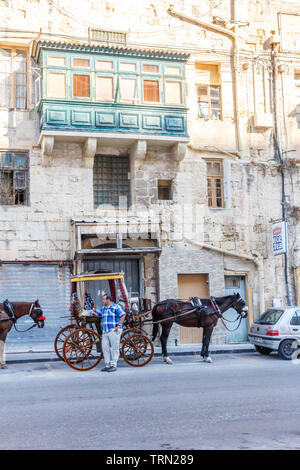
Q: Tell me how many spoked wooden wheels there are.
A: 4